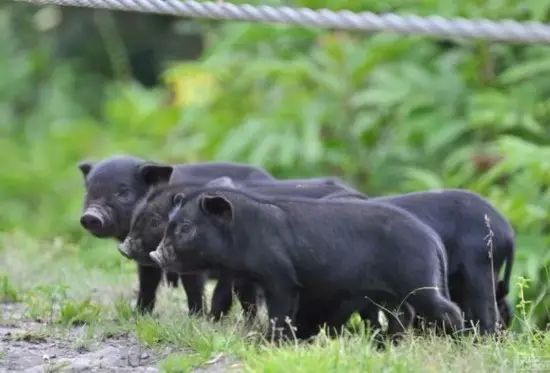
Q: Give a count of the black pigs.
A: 4